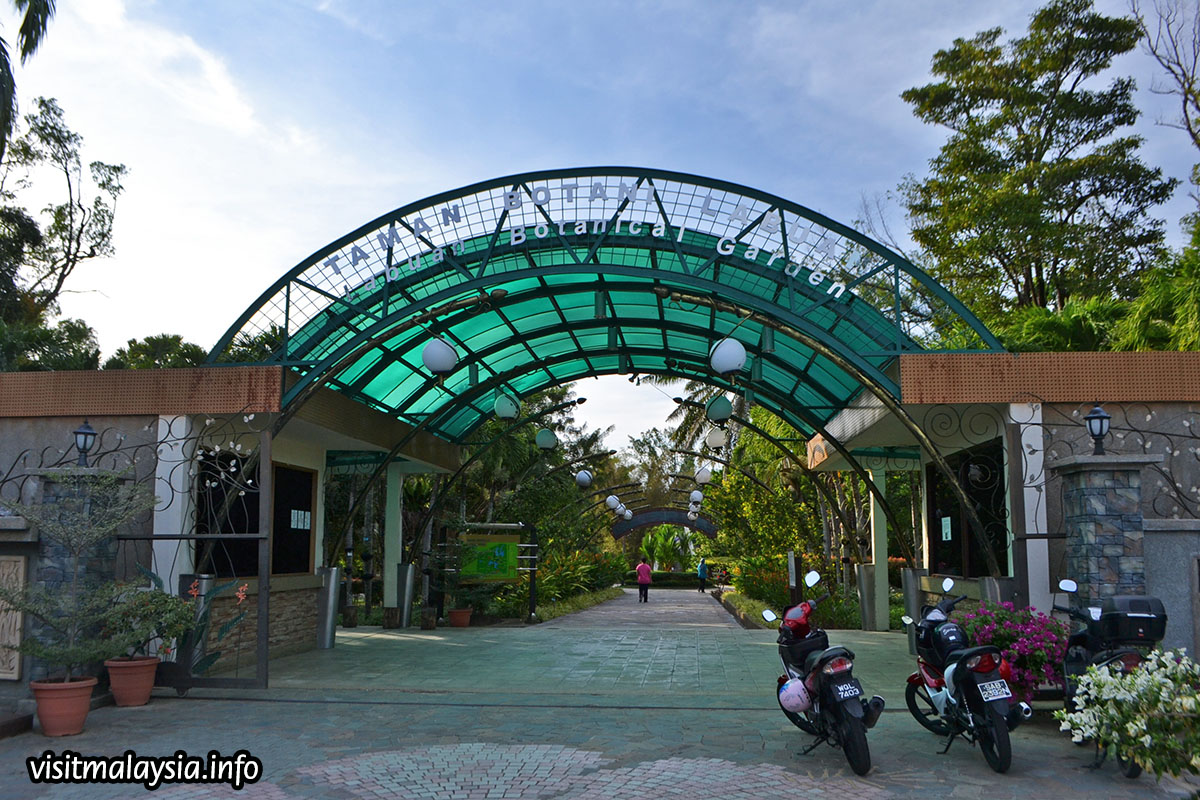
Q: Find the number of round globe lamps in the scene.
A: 14